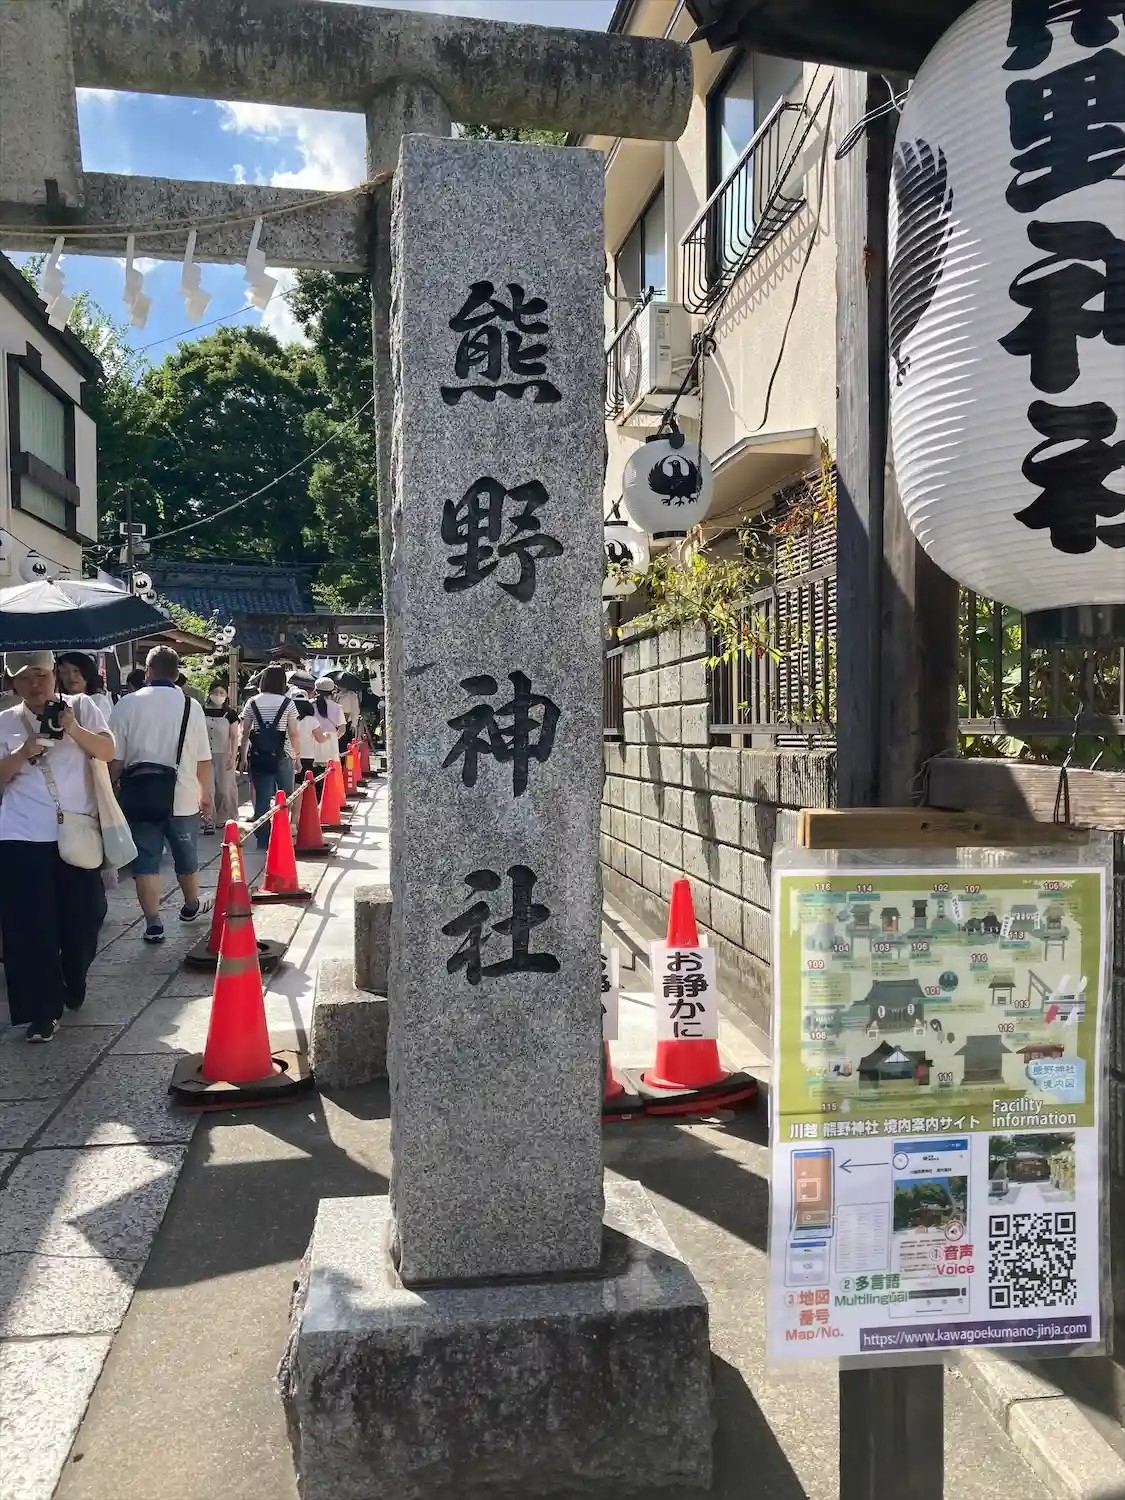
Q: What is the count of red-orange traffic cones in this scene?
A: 11